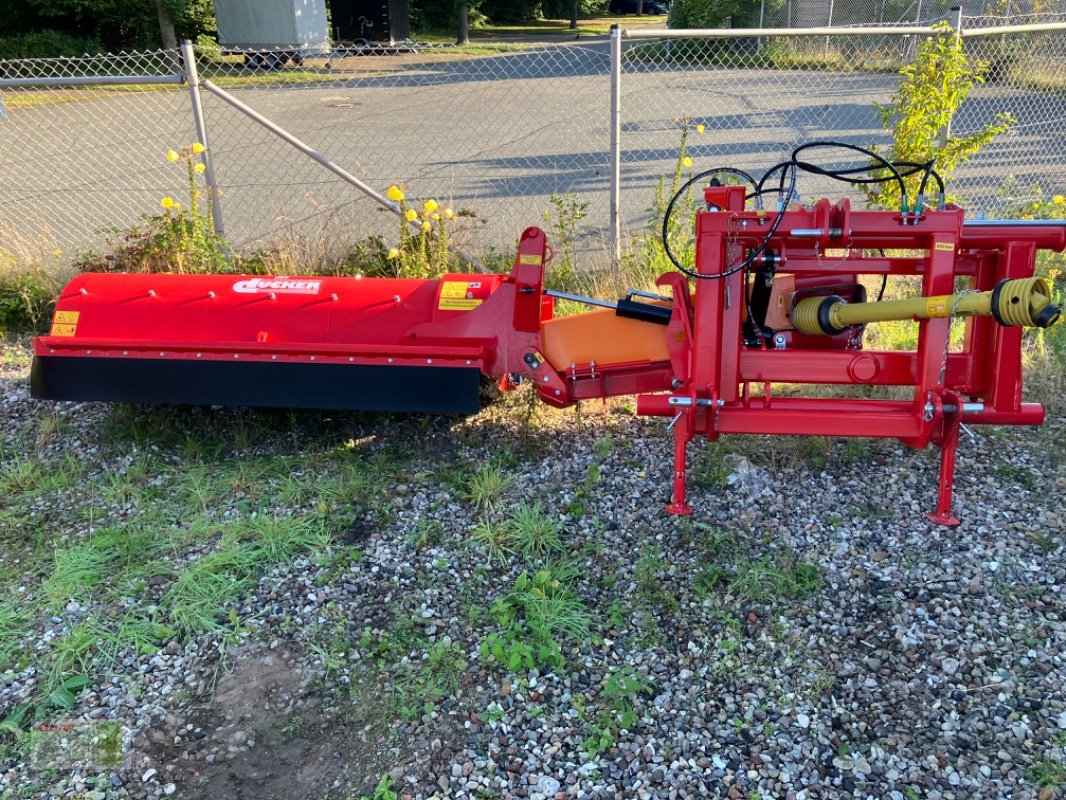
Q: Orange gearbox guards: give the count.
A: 1